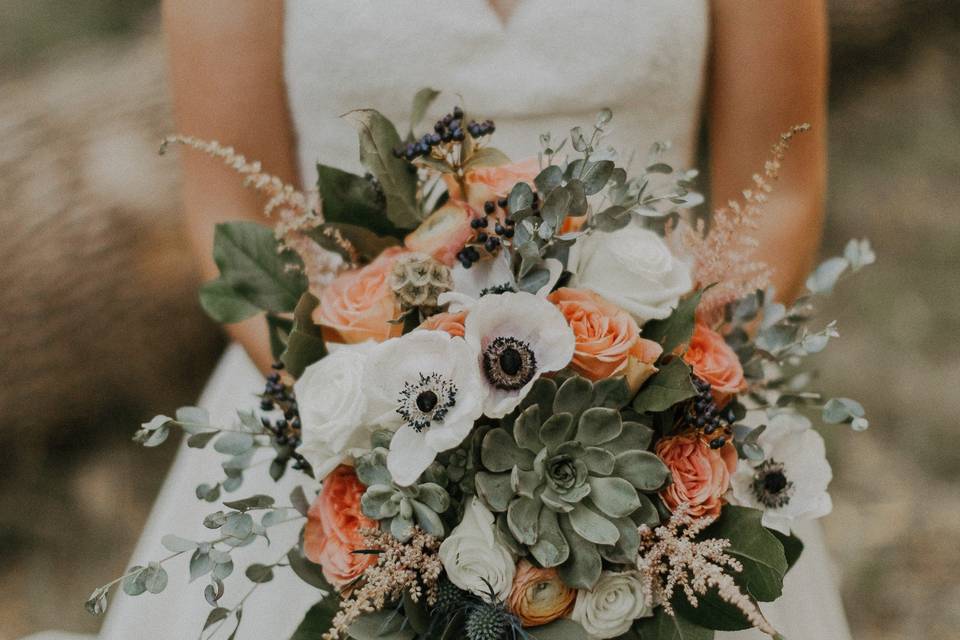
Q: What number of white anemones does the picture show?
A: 4